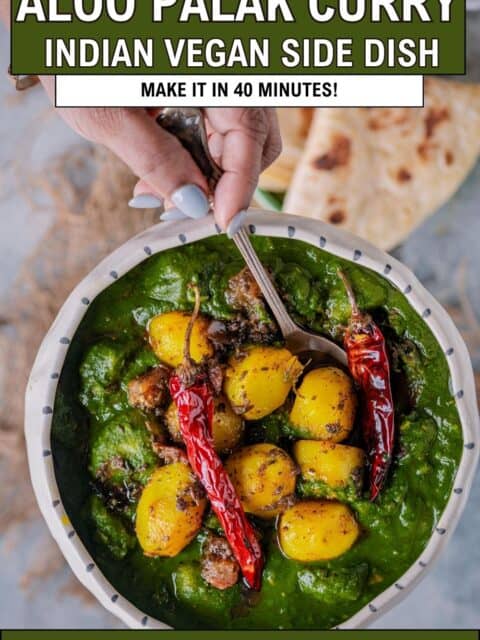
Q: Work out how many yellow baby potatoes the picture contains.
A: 8